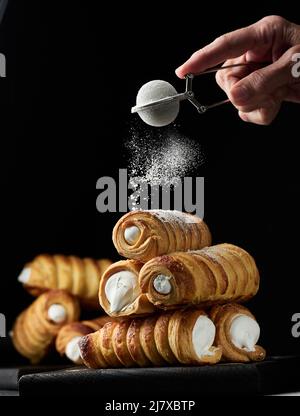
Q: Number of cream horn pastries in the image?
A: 8